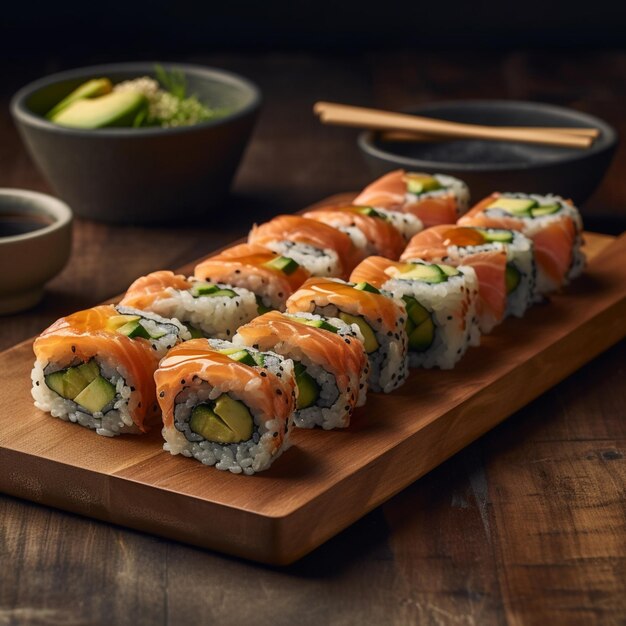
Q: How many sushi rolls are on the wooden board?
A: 12